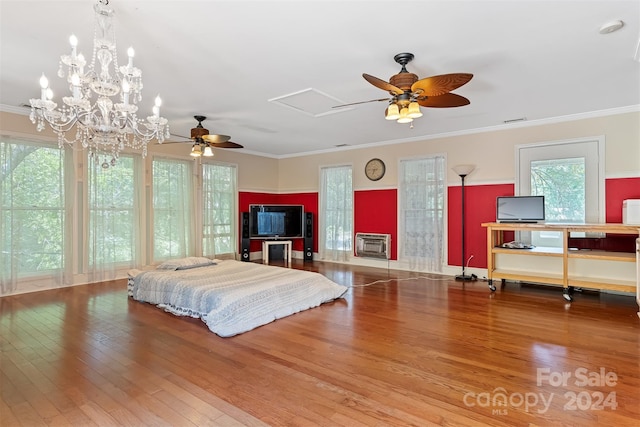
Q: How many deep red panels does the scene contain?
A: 4